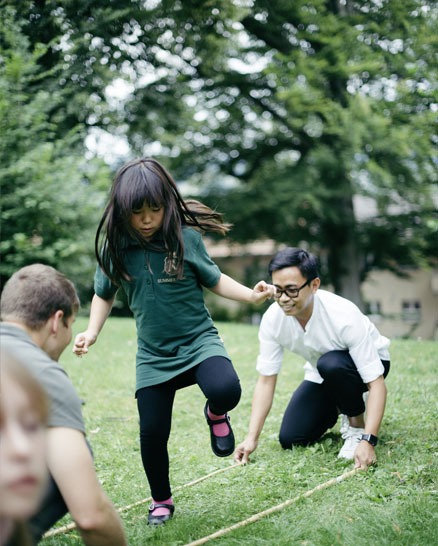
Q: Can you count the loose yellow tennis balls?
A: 0